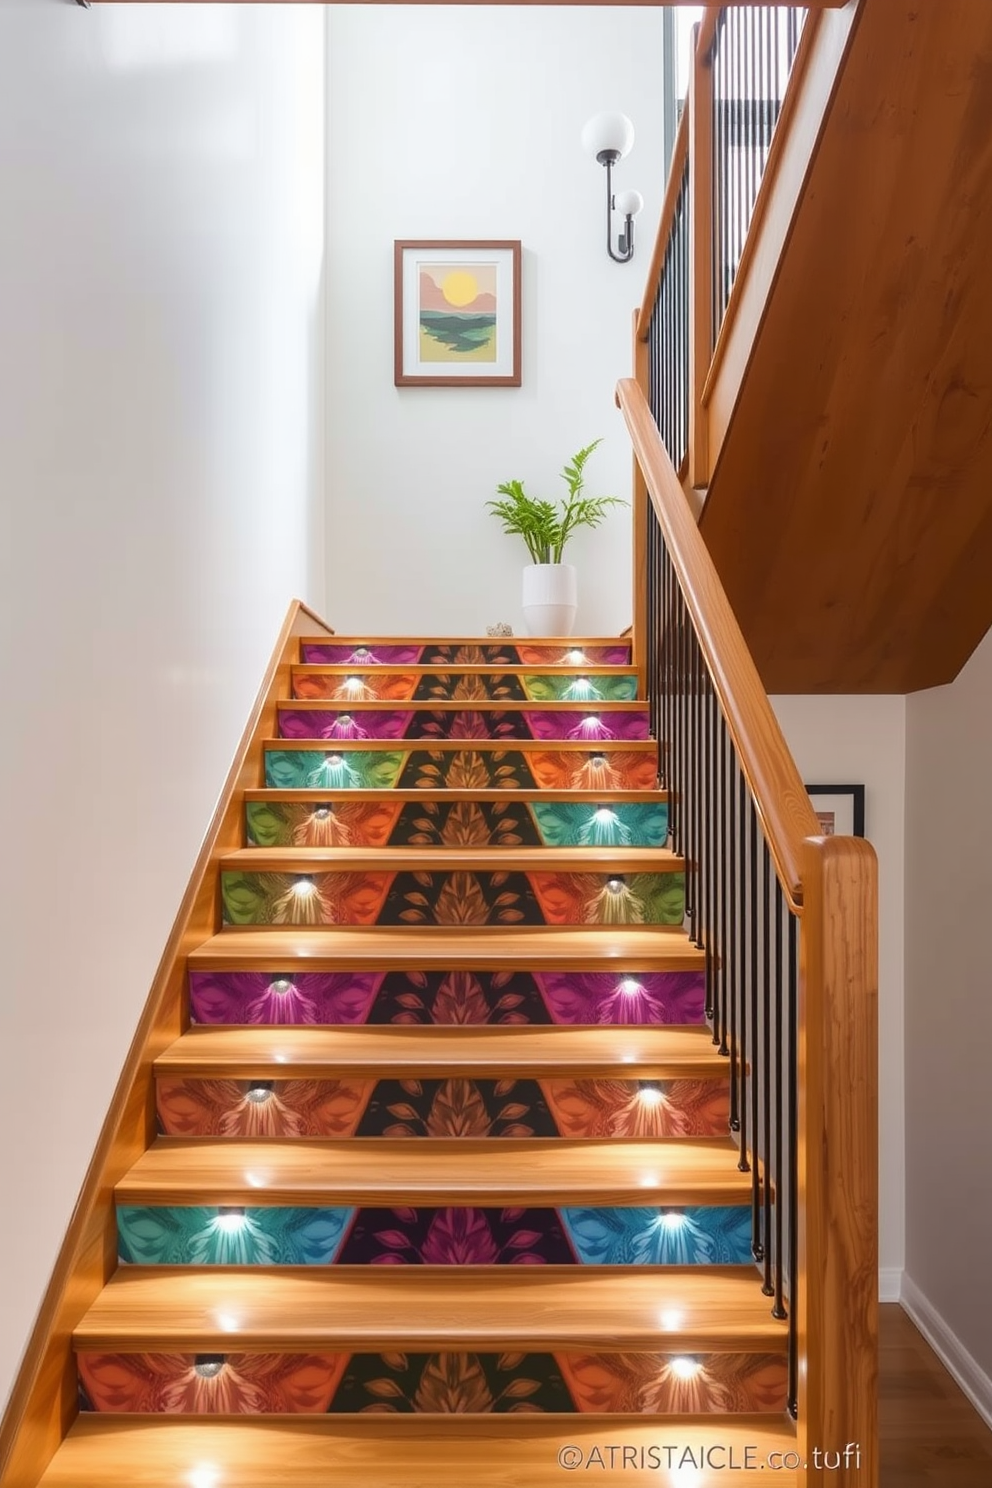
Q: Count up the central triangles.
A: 10